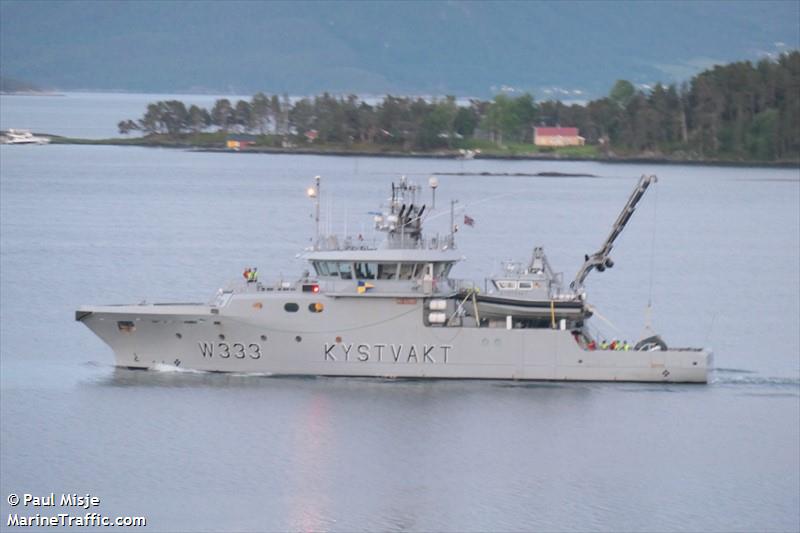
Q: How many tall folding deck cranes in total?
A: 1